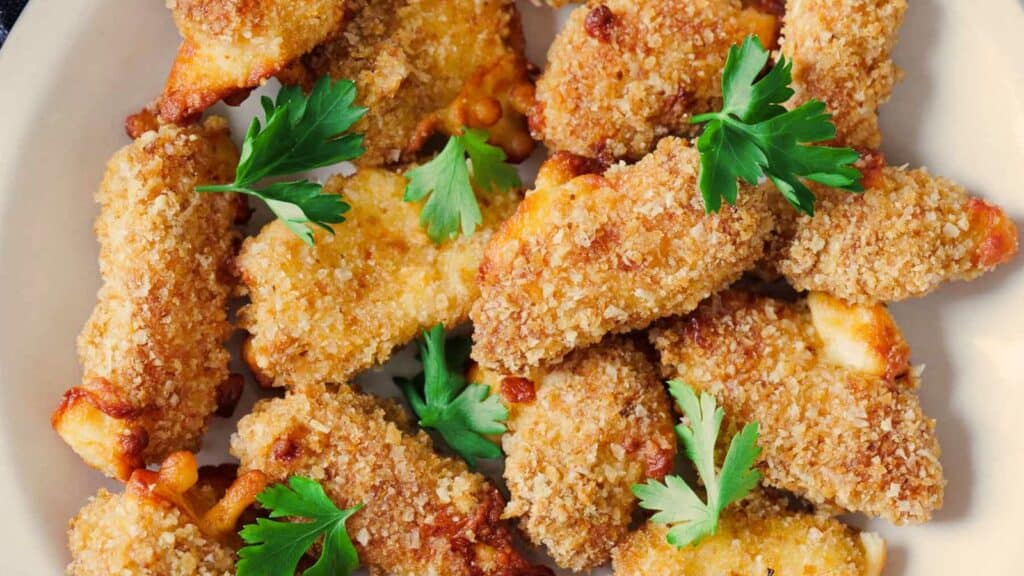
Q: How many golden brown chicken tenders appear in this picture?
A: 13